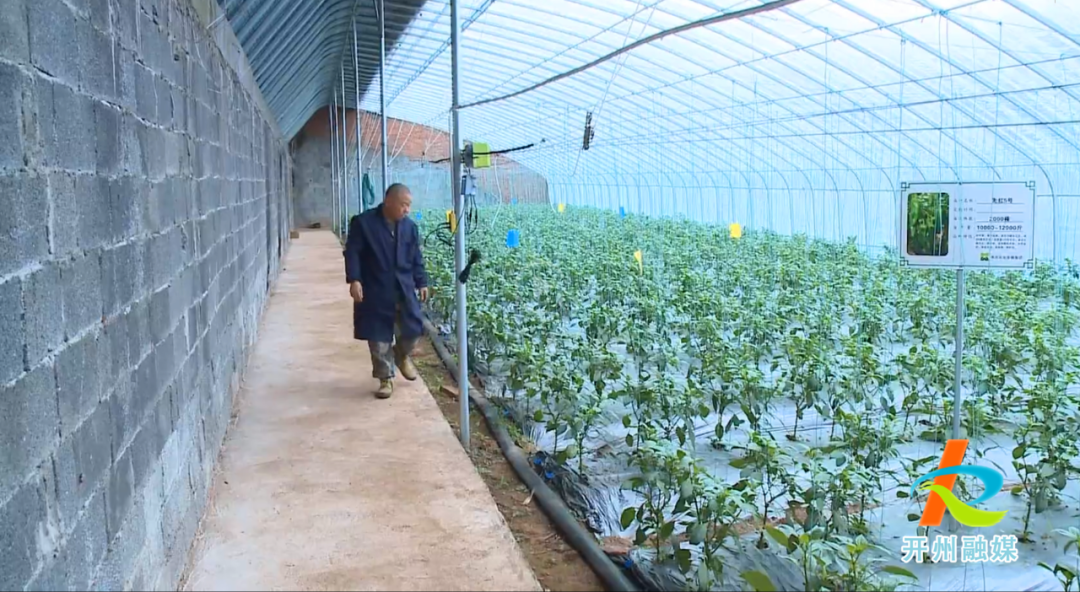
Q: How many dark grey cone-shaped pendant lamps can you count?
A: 0